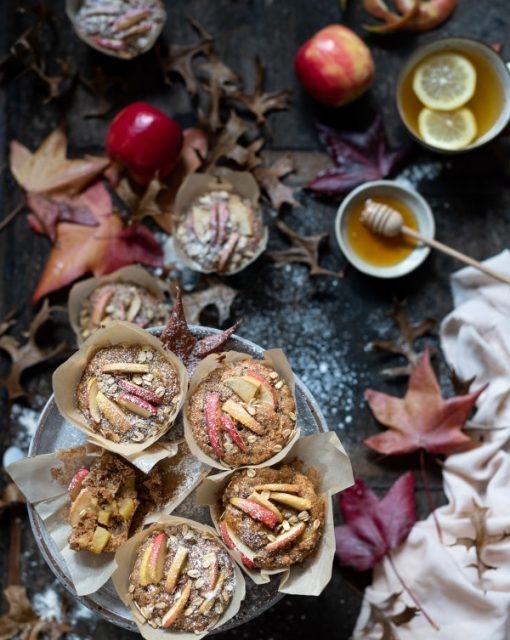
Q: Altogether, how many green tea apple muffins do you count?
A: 8